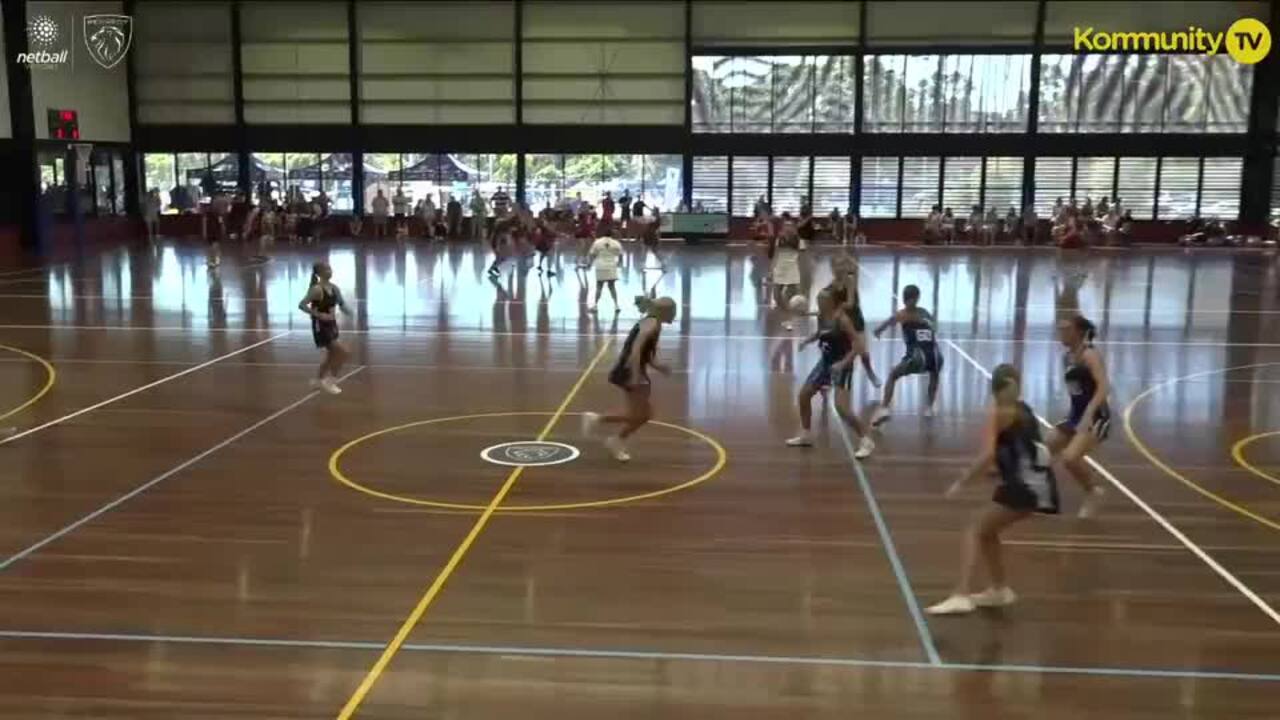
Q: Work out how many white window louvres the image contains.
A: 13